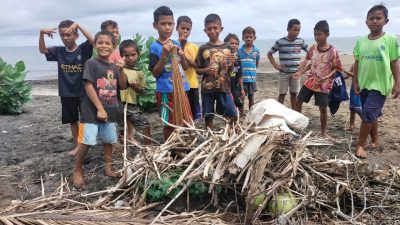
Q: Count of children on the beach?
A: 13